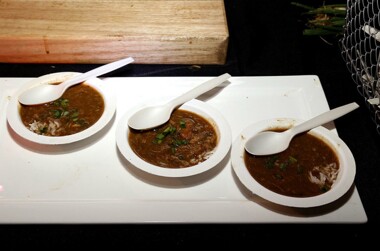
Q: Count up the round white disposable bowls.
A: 3